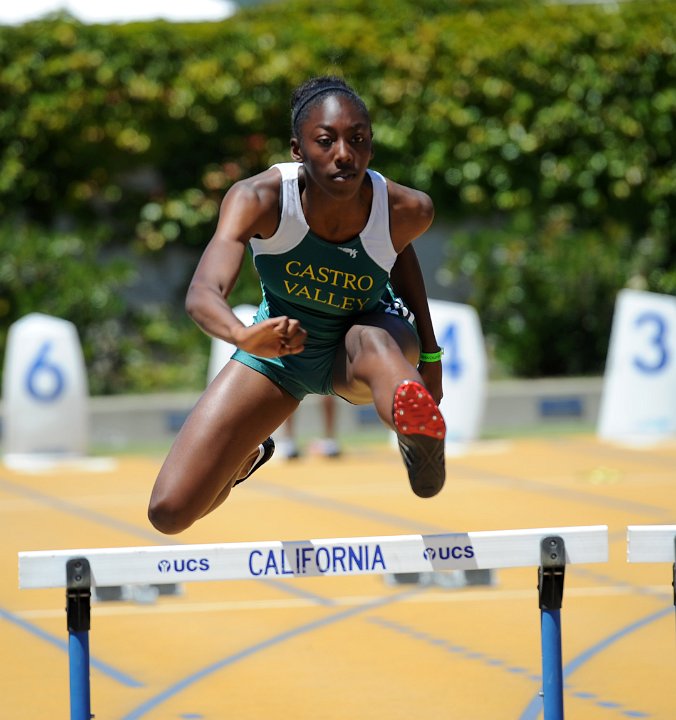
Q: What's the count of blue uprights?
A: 2